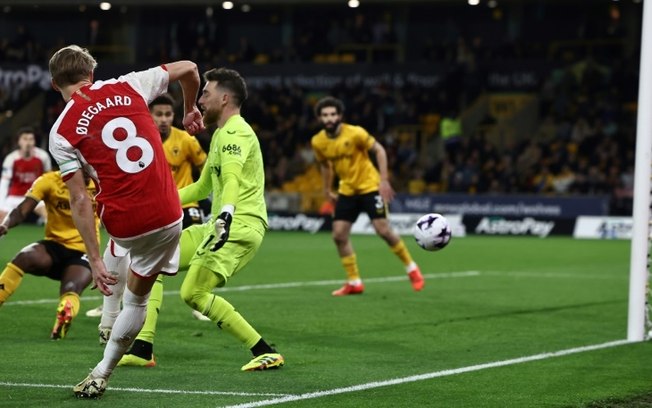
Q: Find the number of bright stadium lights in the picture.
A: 4